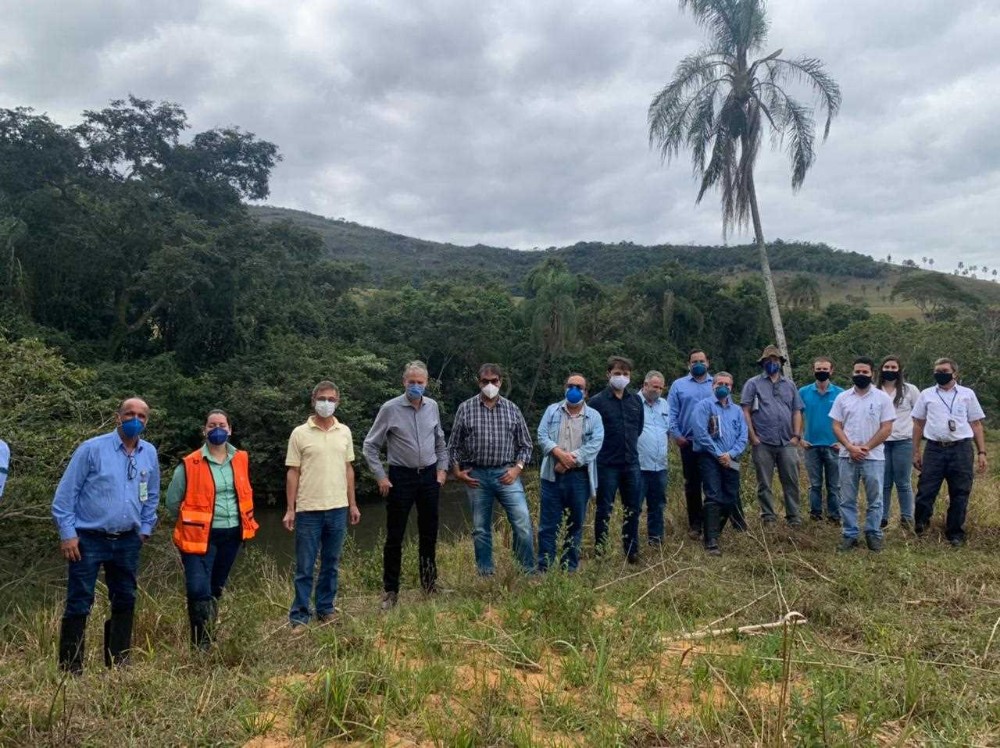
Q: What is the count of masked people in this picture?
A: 15